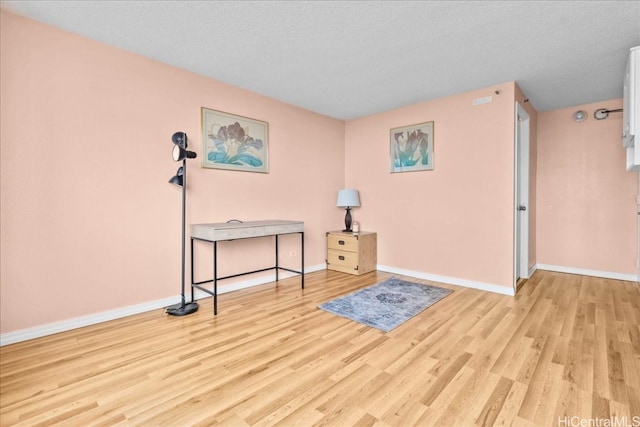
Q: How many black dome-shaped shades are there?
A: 3